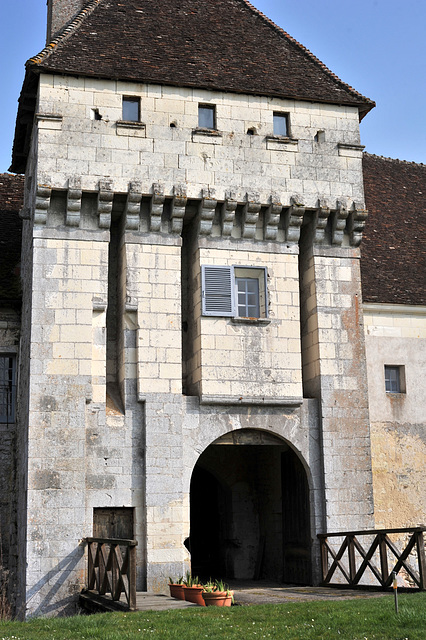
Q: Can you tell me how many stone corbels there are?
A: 14